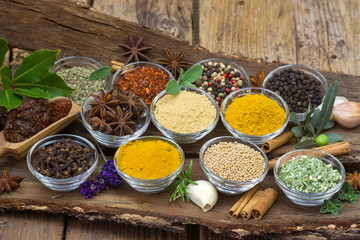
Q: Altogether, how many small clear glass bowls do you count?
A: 11